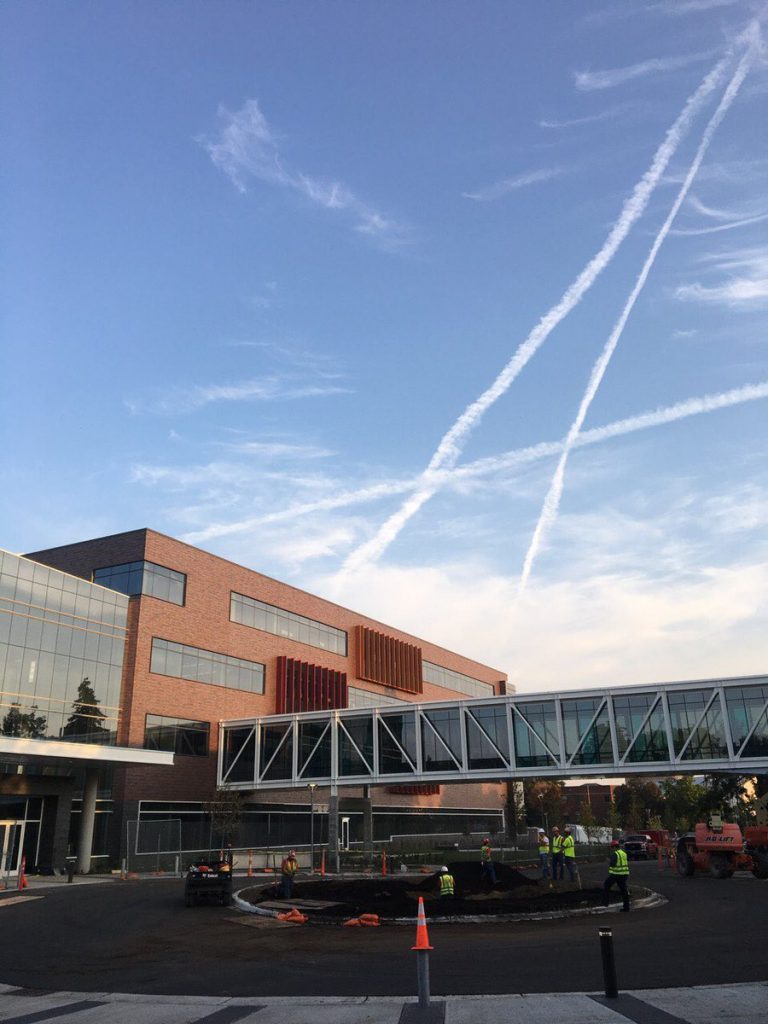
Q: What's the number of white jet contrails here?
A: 3